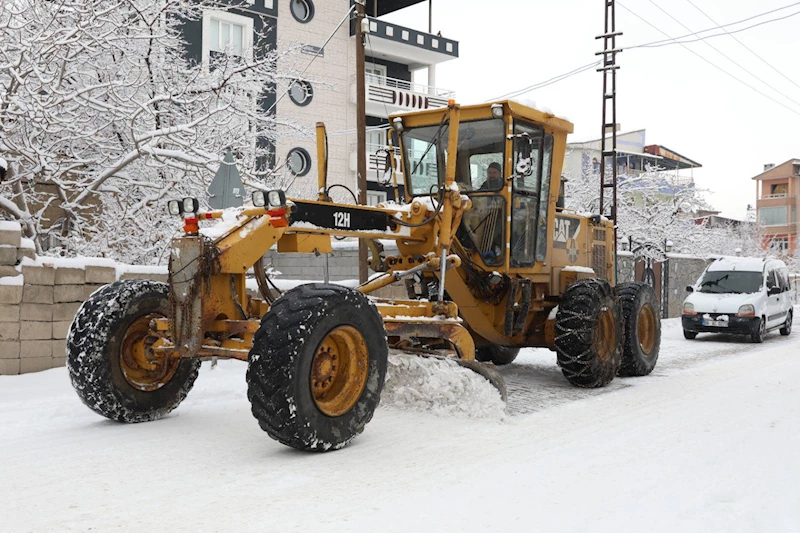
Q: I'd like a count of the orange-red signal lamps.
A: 2